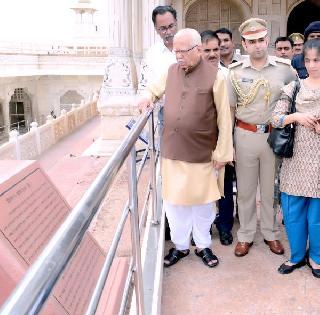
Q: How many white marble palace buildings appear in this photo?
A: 1